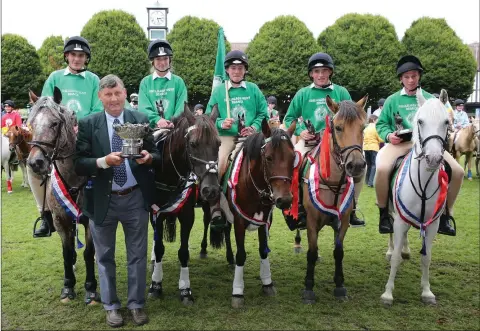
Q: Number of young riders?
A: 5